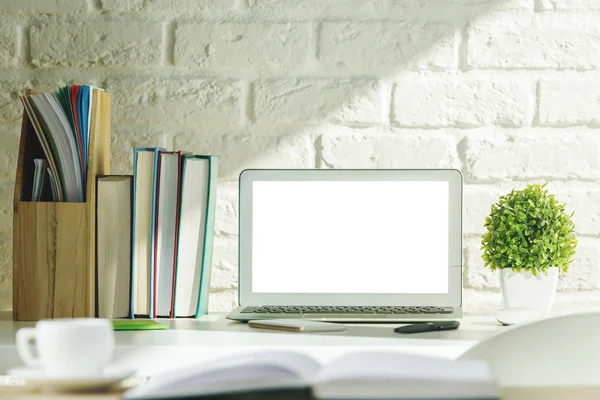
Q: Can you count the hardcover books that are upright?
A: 4